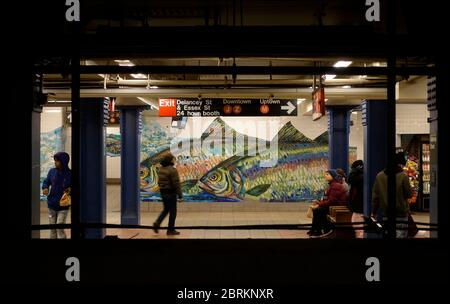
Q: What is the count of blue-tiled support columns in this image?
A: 4